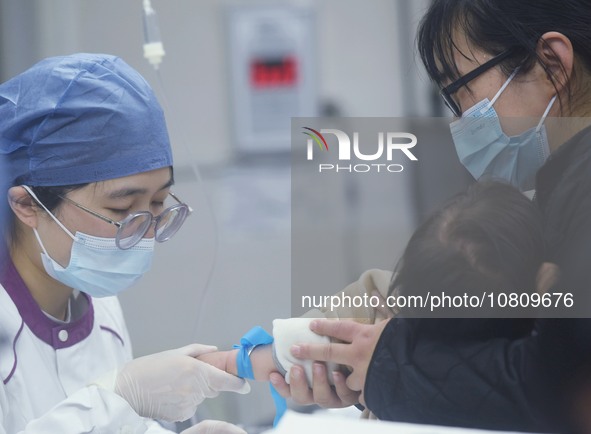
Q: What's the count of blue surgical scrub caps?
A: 1